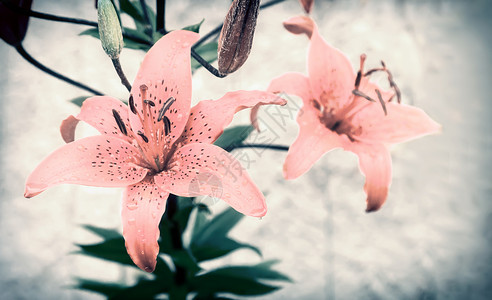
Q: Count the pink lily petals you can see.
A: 12